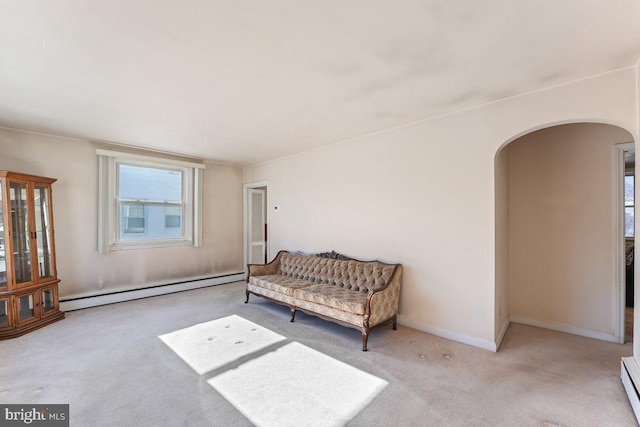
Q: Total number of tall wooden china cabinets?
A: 1